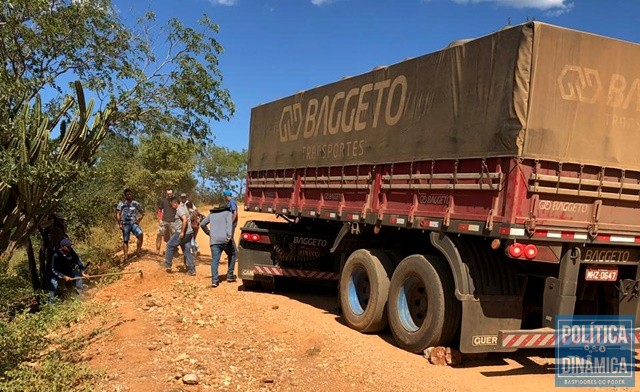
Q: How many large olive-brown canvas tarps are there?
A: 1